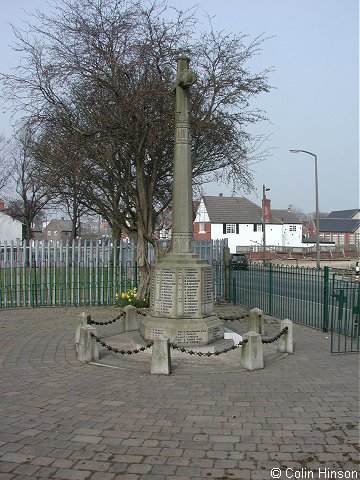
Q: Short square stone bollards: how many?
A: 7